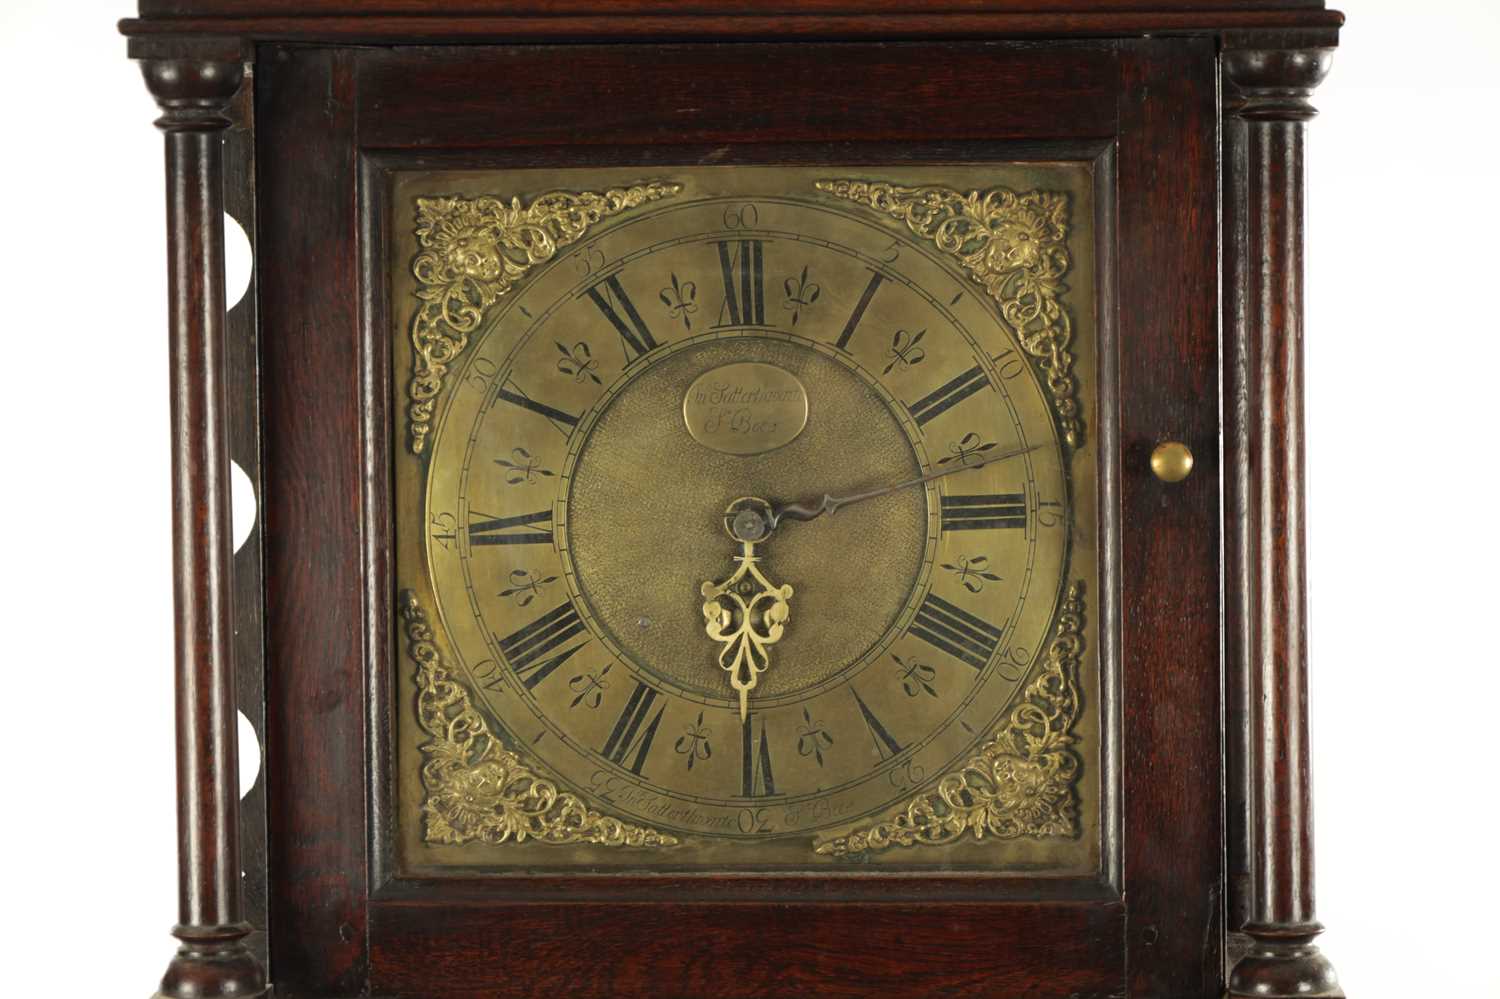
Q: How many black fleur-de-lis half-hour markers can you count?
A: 12